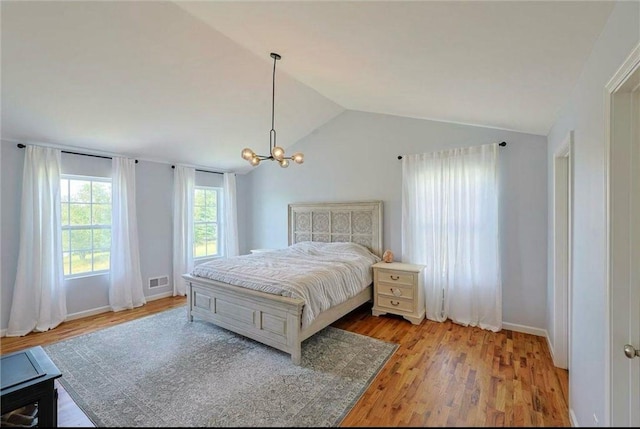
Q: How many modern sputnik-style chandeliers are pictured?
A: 1